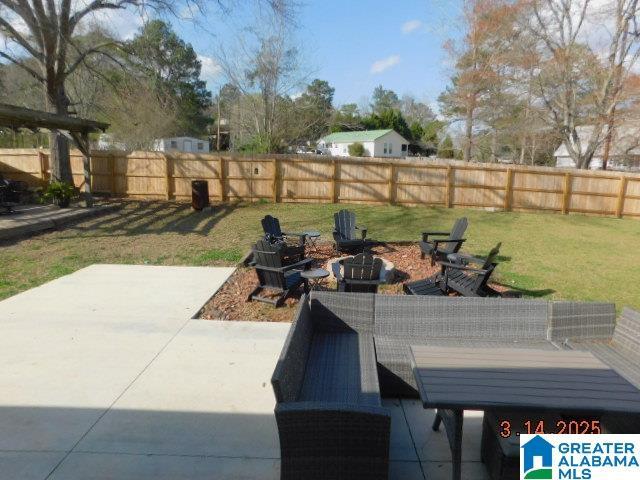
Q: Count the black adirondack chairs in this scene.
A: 6